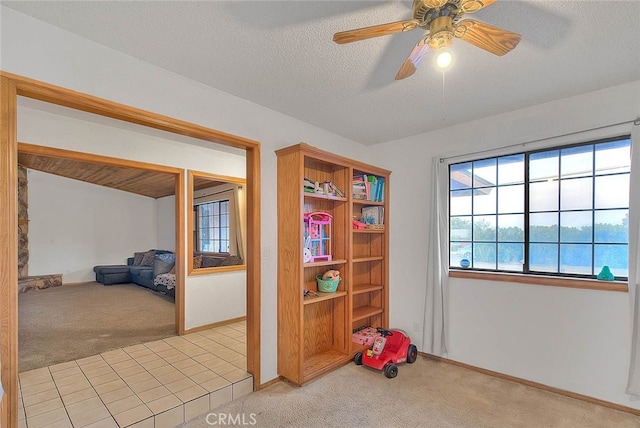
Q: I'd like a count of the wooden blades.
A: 5